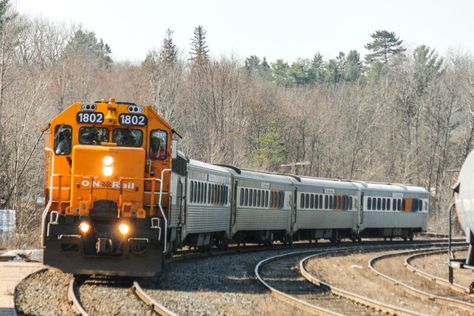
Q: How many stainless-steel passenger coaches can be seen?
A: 4